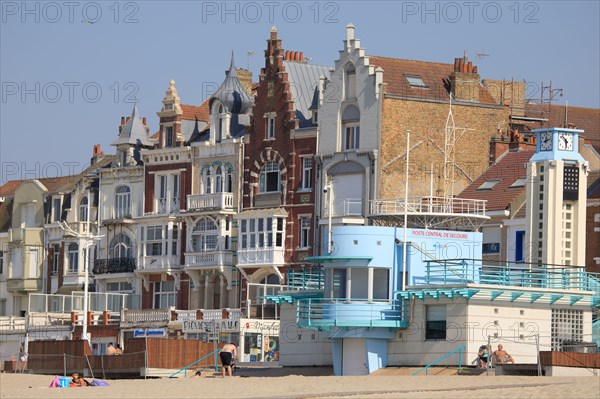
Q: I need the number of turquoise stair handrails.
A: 2